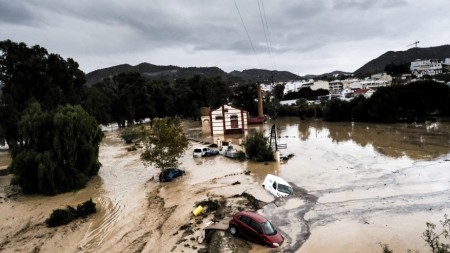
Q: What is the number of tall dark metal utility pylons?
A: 1